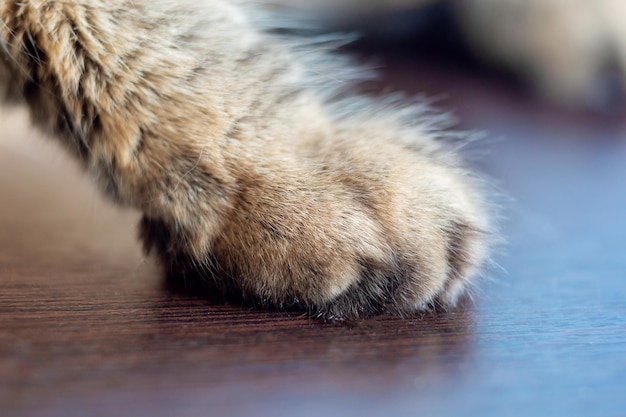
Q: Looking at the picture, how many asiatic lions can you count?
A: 0